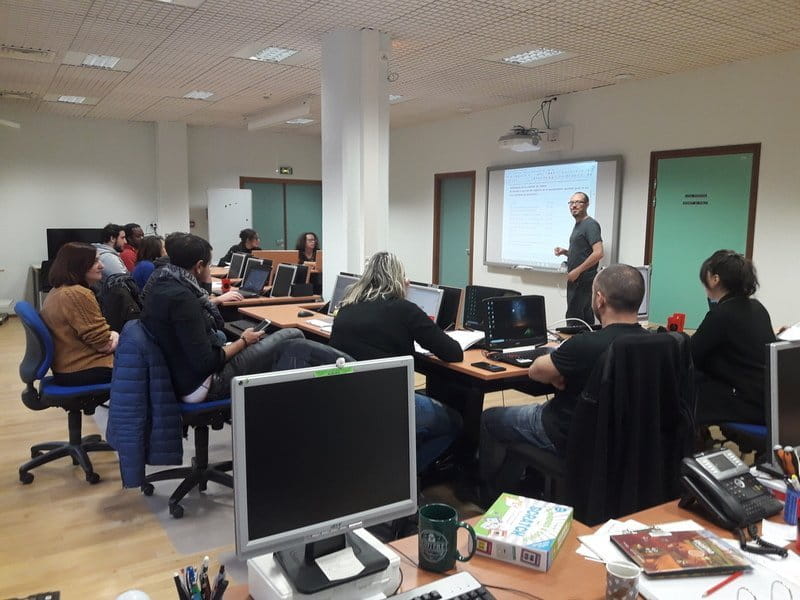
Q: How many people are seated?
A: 11